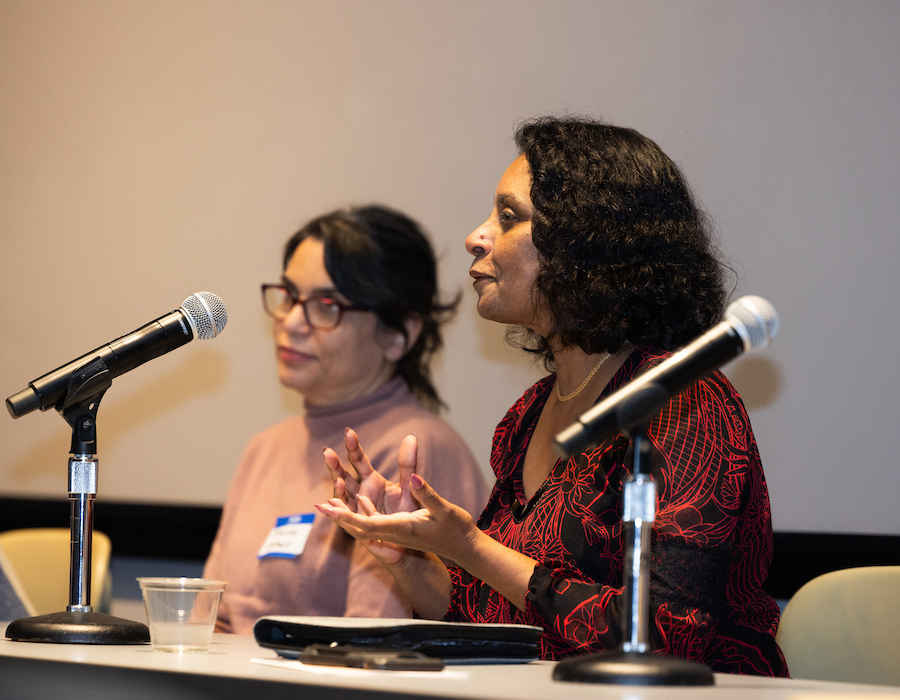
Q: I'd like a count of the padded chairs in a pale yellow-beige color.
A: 2